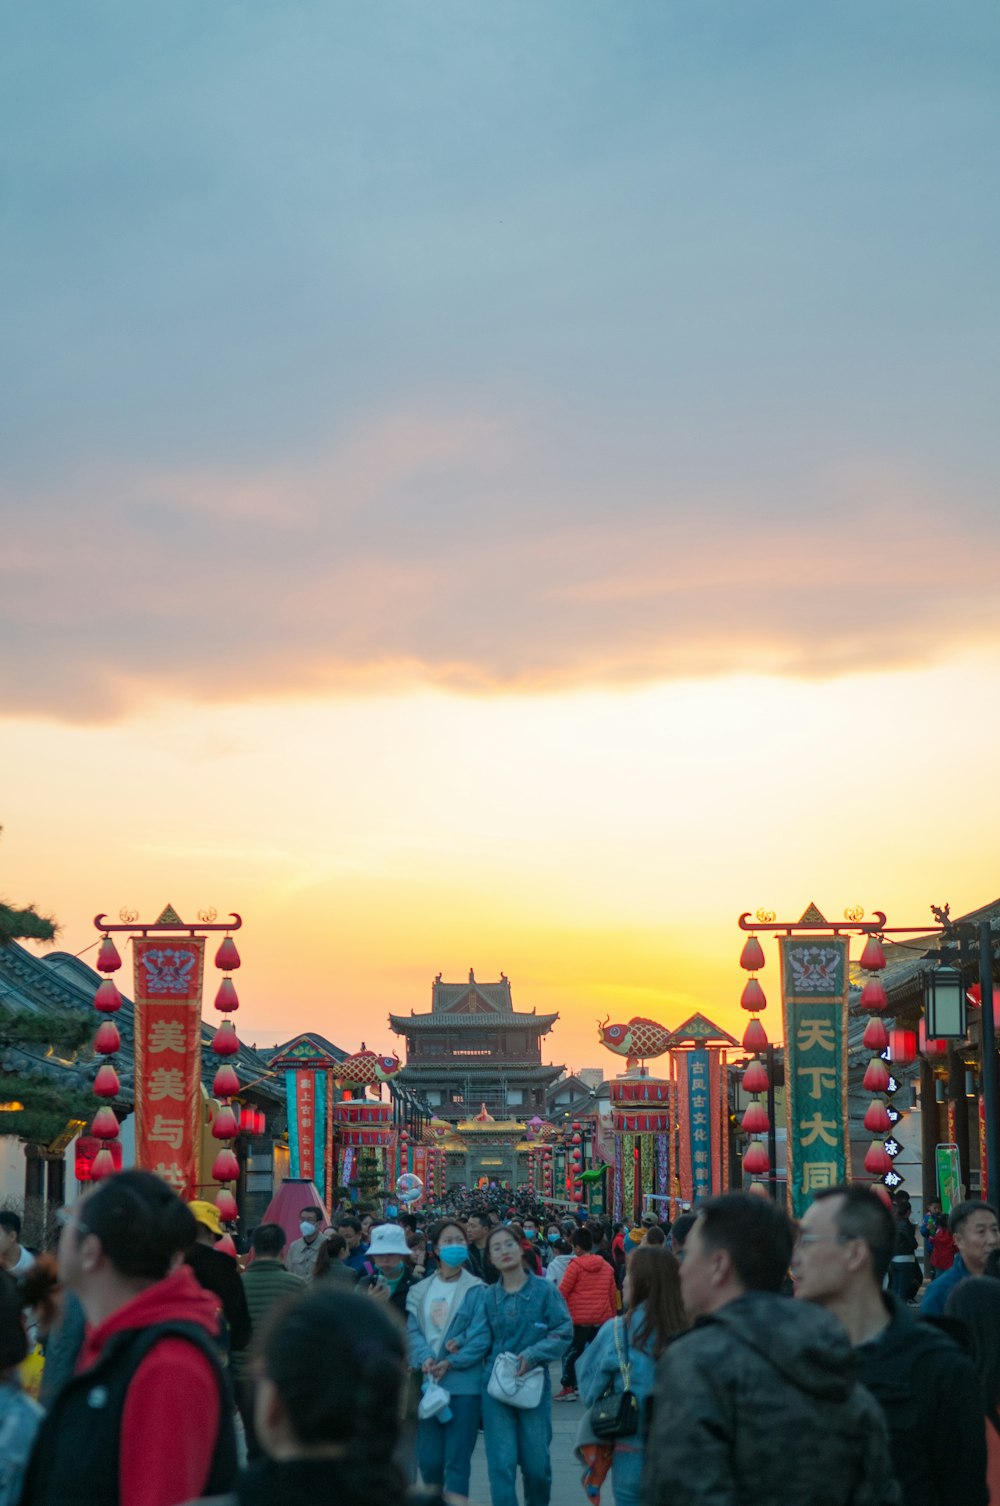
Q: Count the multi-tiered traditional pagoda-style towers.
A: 1